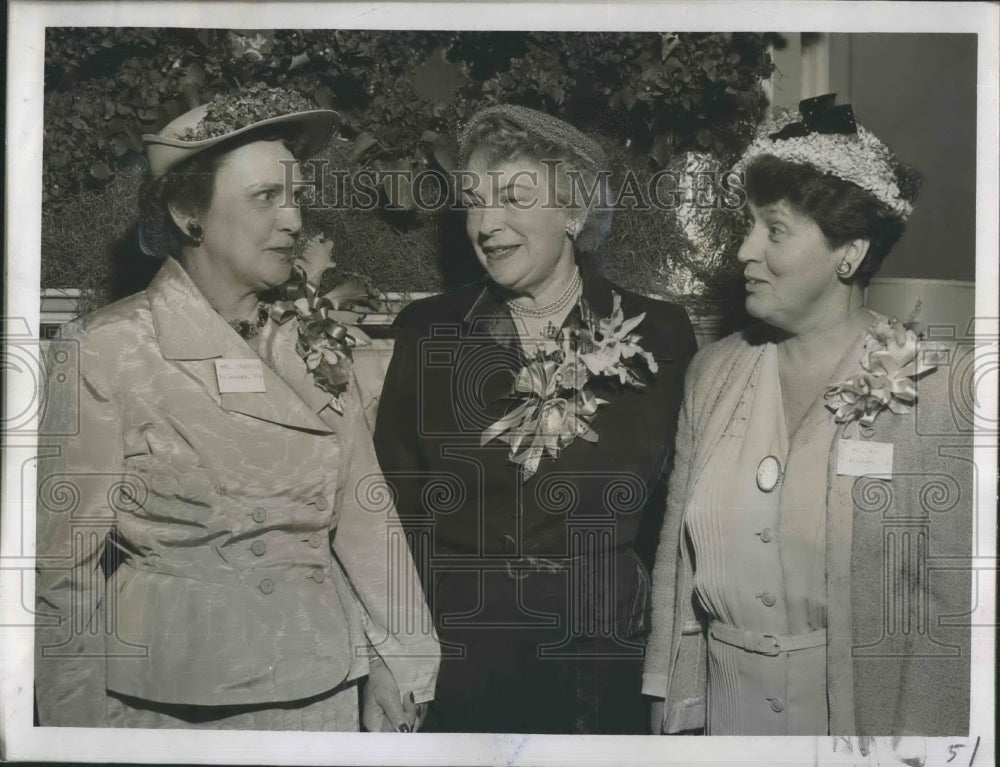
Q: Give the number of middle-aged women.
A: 3